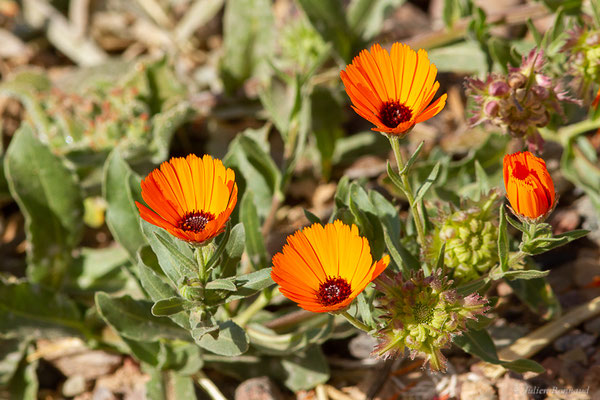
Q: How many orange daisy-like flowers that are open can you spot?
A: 3